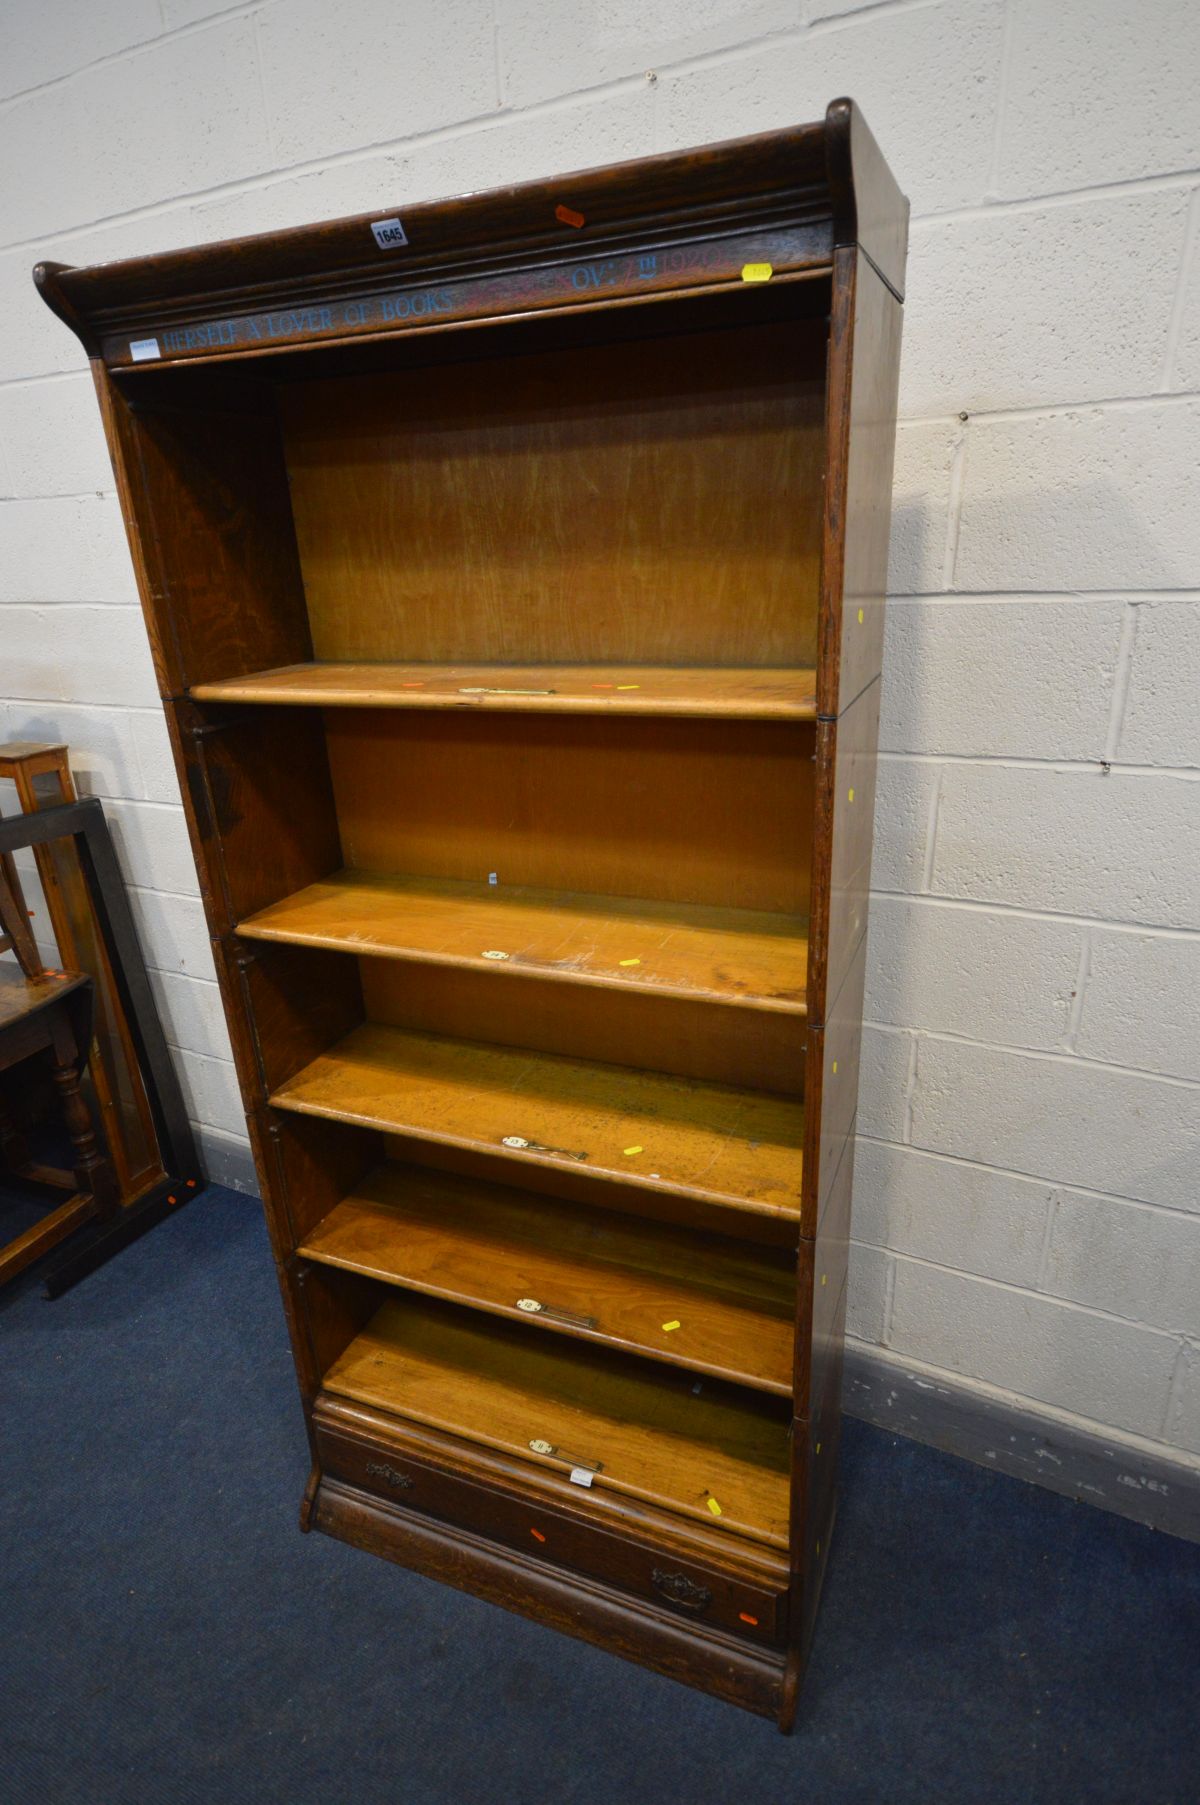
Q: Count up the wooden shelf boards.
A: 5